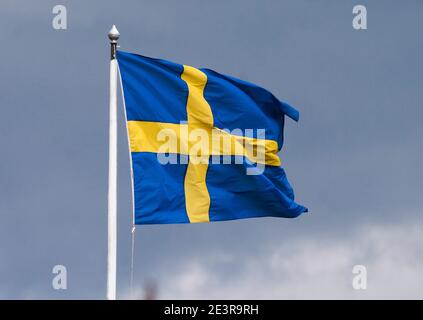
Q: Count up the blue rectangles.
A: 4